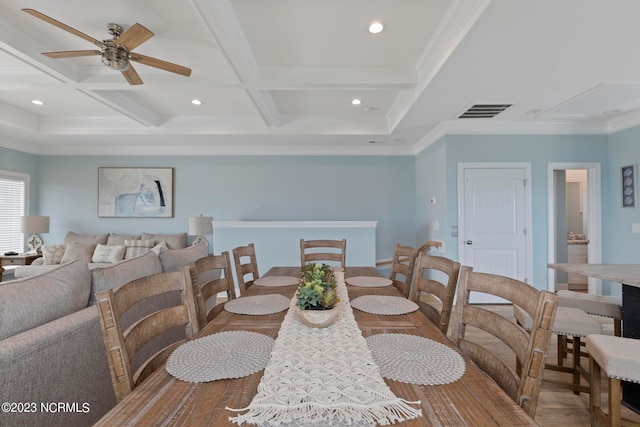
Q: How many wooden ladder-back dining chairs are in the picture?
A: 7